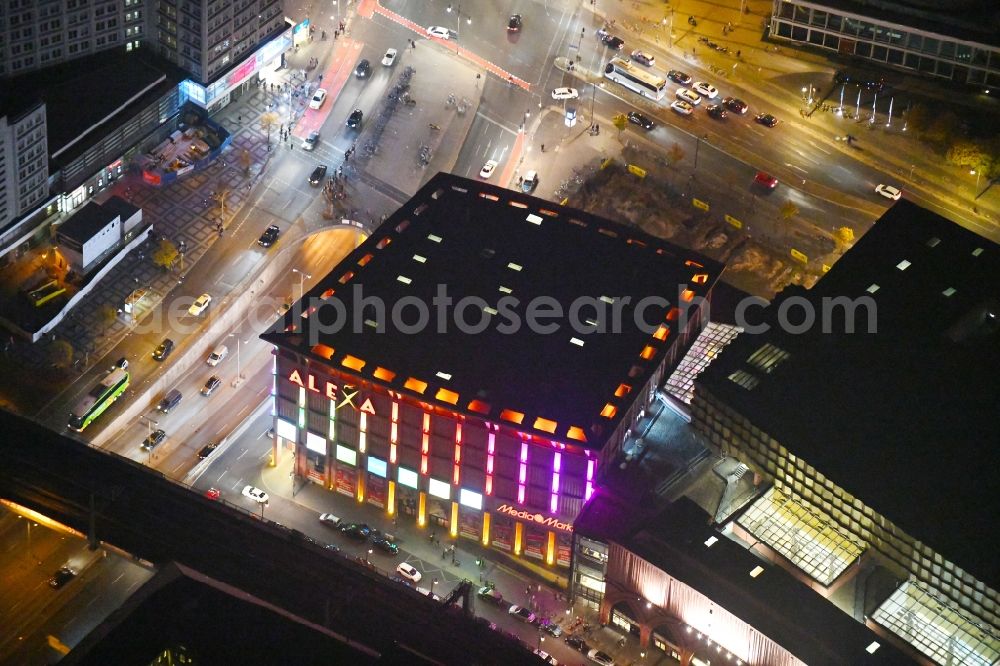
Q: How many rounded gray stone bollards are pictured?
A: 0